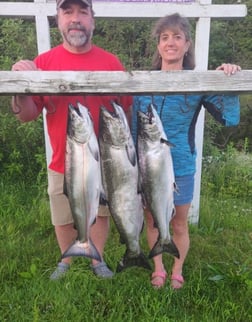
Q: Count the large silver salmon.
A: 3